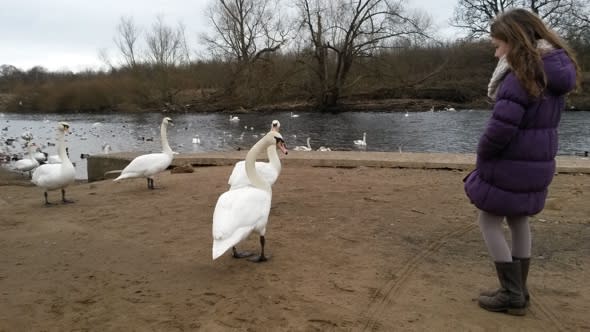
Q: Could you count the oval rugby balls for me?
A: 0